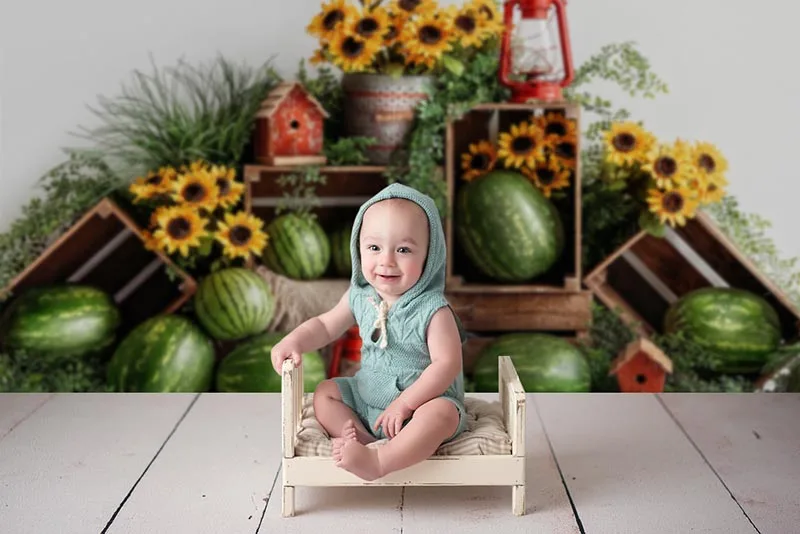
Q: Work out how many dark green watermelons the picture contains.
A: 6